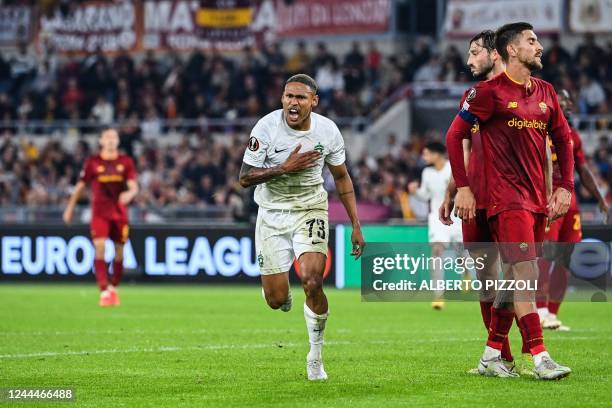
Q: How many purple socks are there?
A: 0